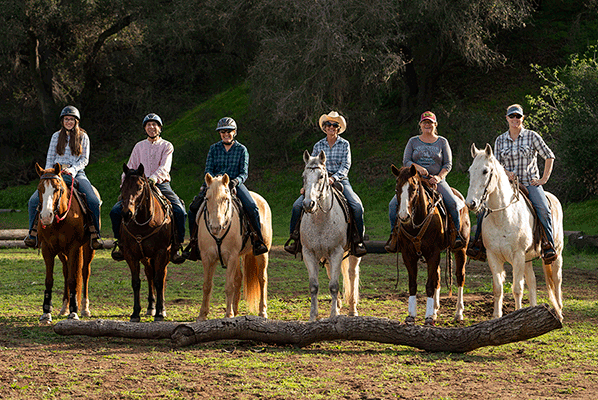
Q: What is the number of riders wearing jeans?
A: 6